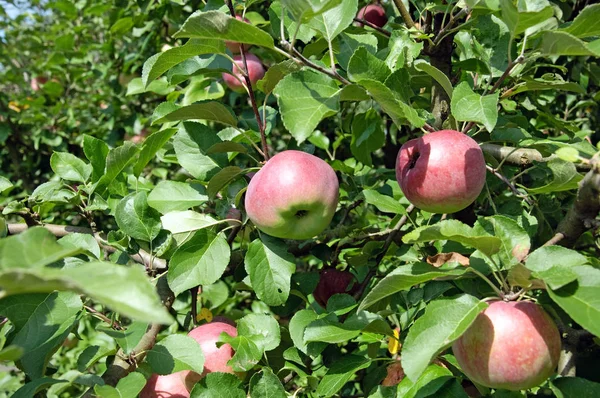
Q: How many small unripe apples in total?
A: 0